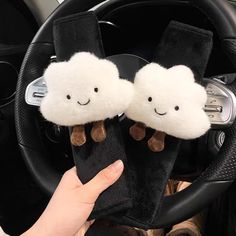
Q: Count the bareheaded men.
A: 0